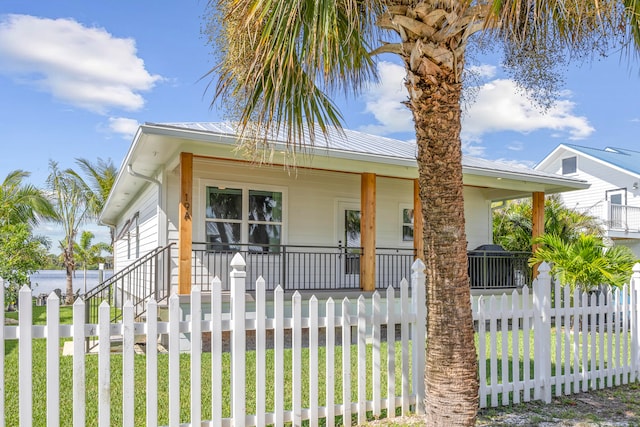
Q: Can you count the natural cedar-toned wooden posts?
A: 4